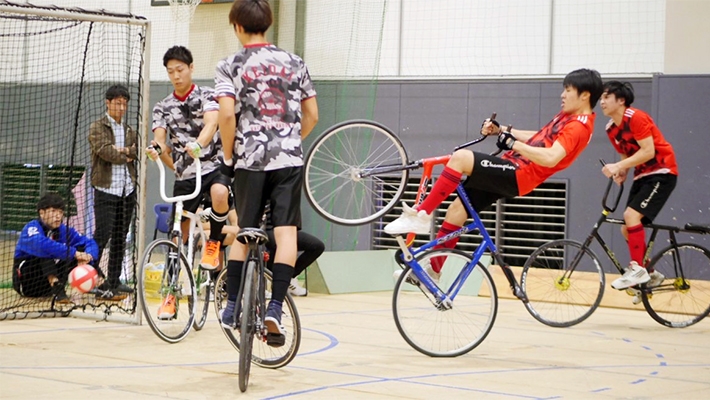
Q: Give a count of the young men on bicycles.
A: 4